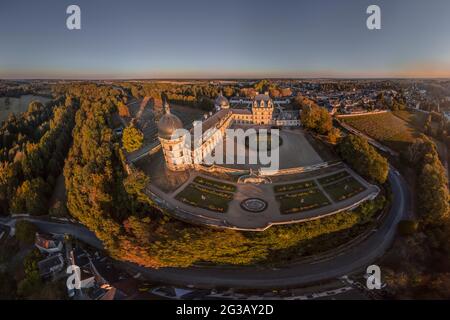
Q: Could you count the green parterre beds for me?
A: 6